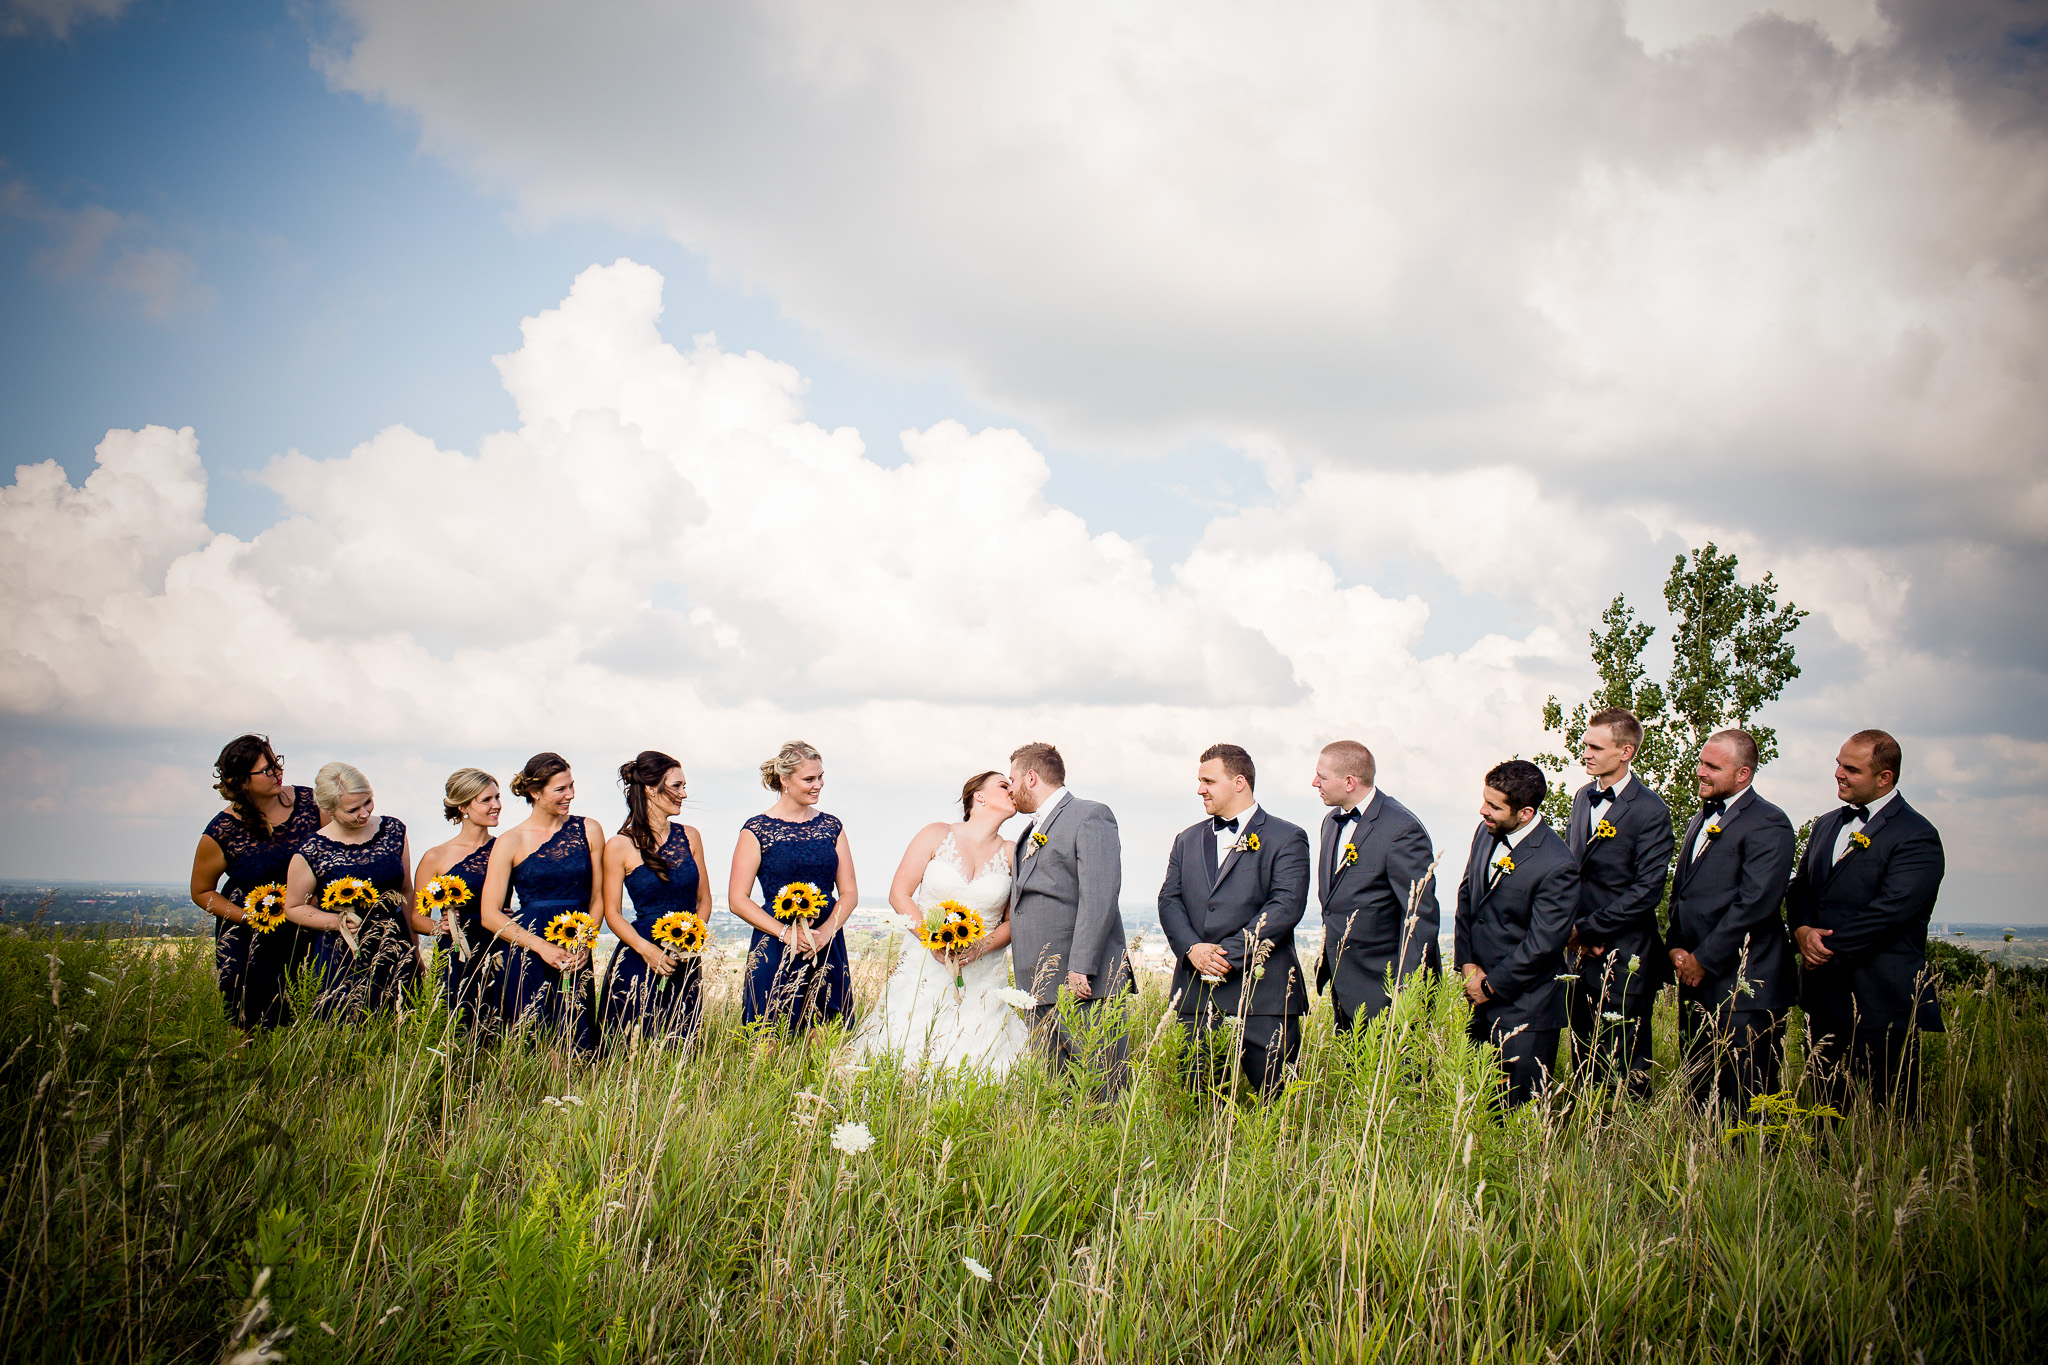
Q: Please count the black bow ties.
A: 6